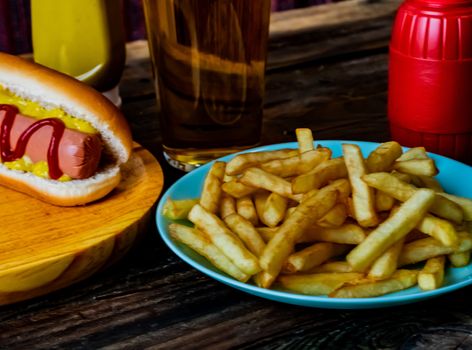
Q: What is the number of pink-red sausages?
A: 1